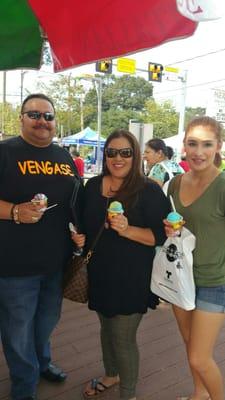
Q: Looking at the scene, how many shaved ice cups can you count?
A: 3